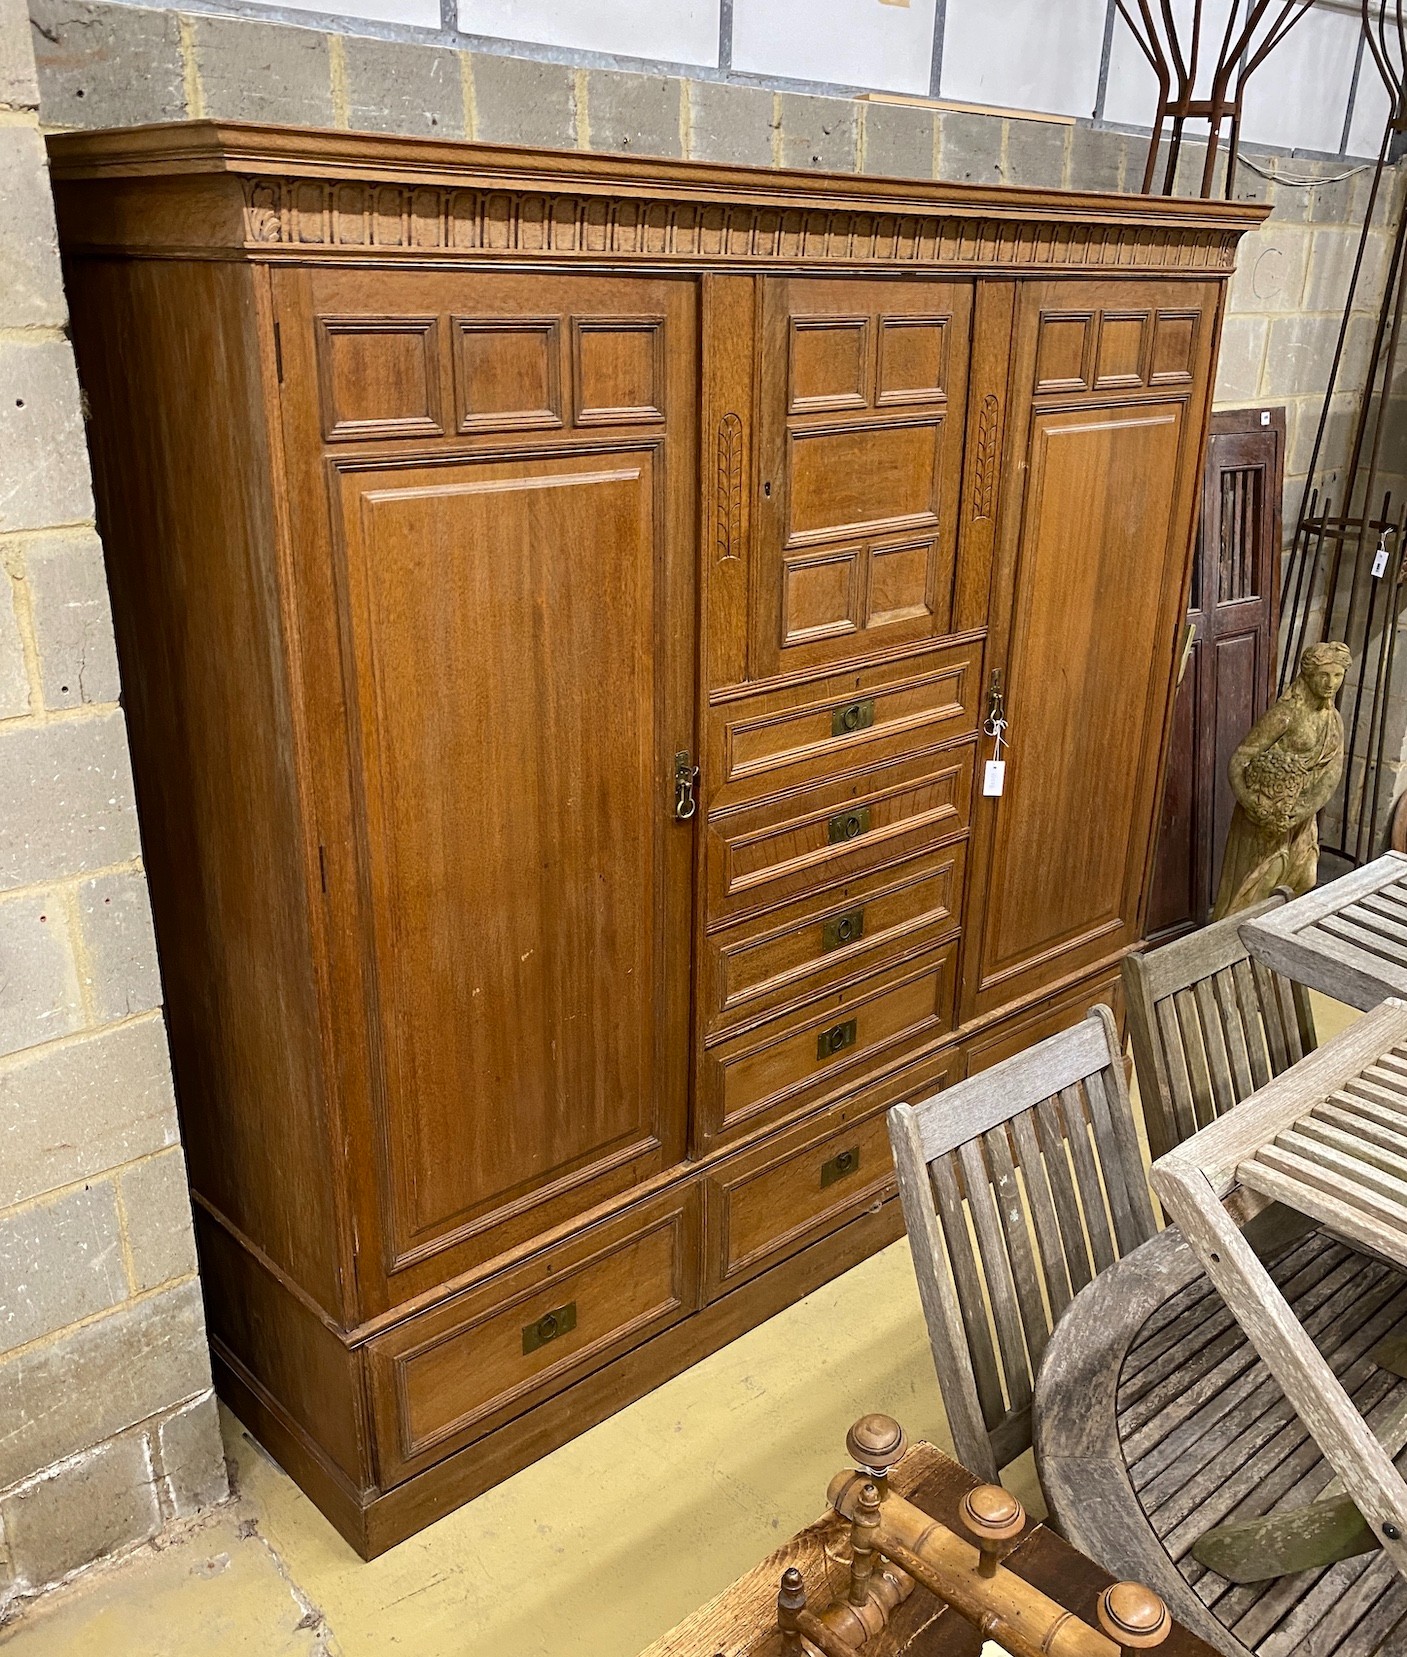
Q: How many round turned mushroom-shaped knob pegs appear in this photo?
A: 3